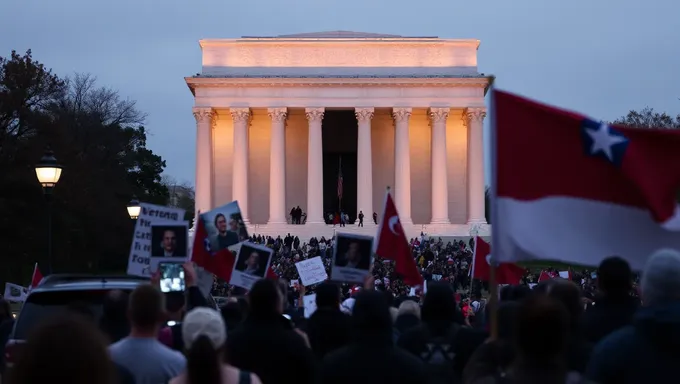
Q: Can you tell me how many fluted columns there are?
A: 8